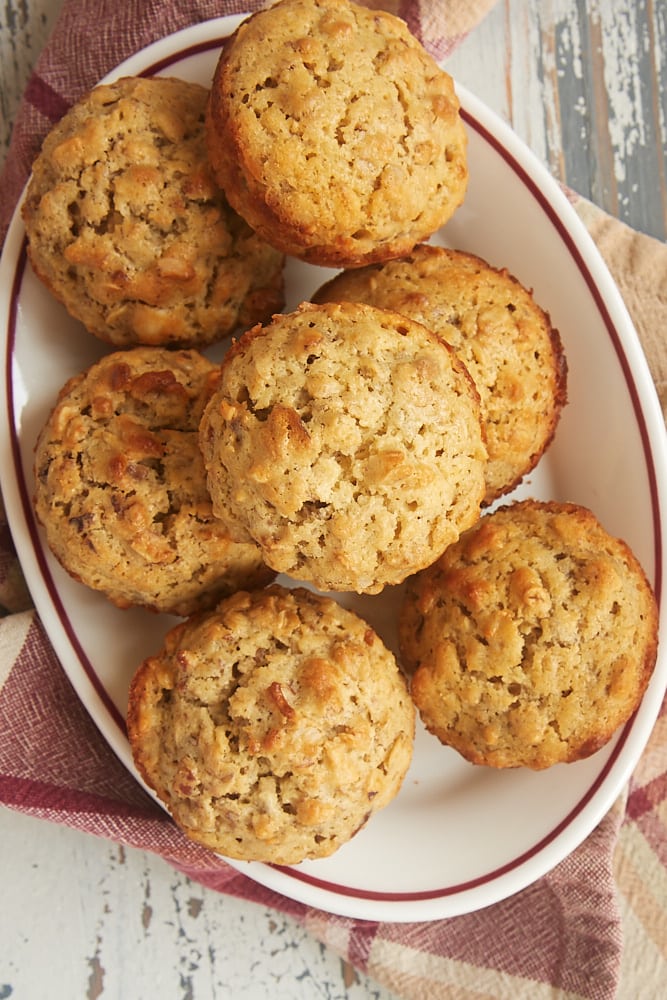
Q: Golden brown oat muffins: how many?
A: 7